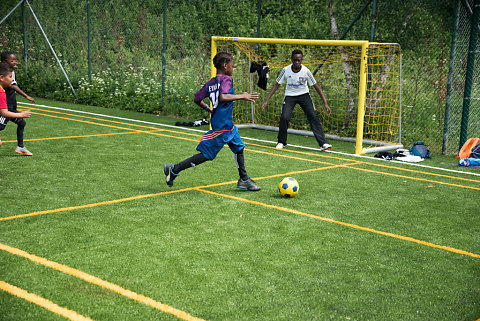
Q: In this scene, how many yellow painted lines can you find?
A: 7